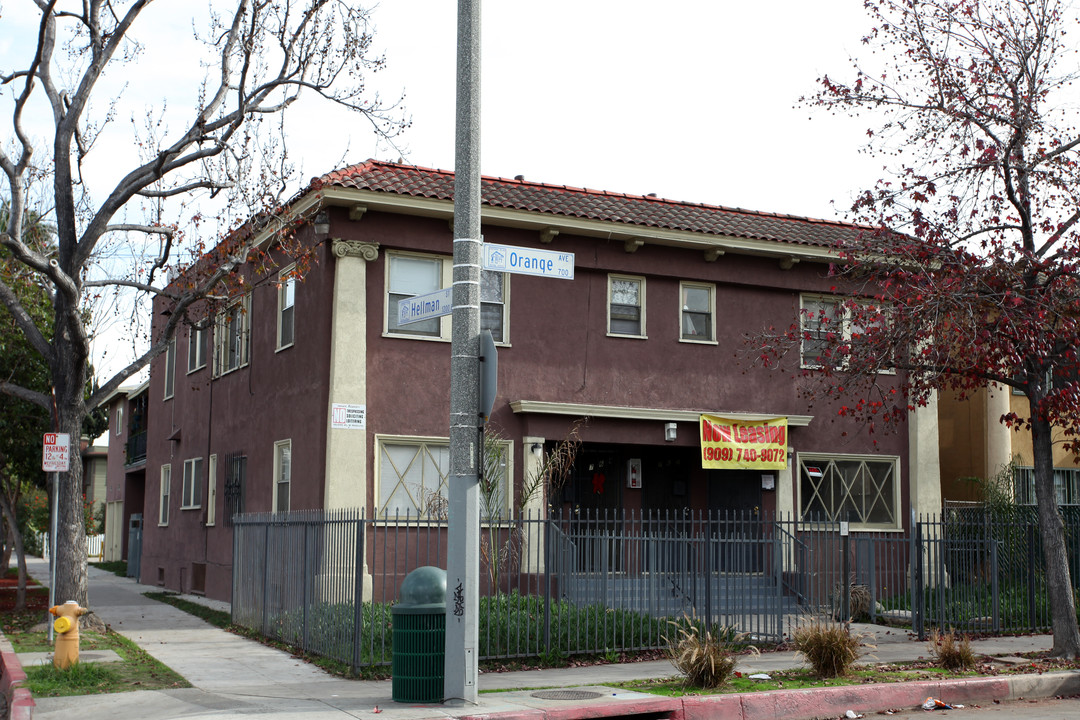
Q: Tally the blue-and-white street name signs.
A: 2